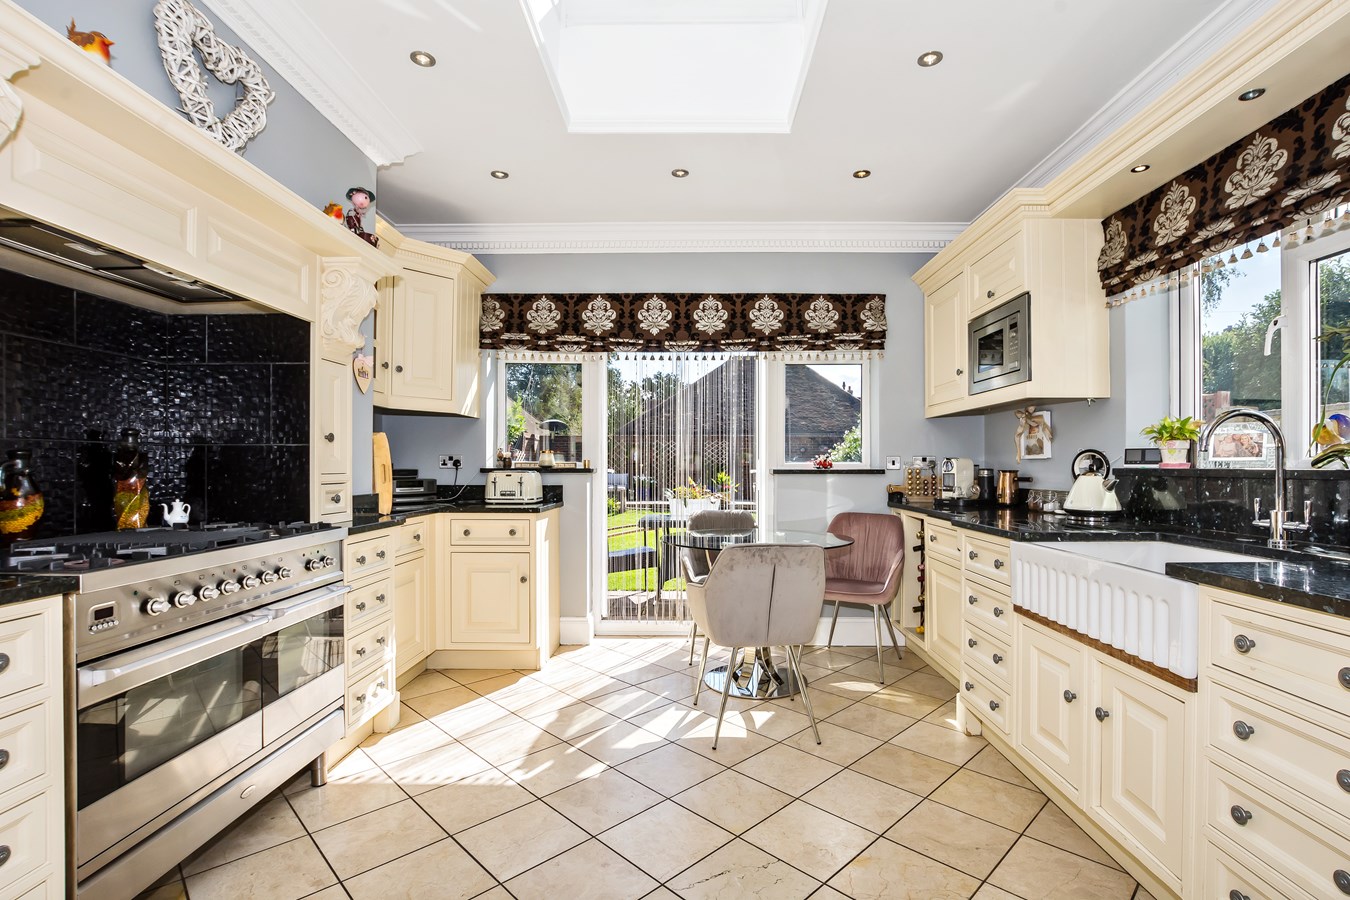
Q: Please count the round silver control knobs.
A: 9